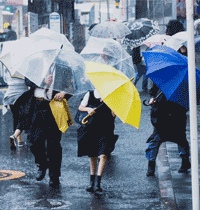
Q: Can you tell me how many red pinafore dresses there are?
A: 0